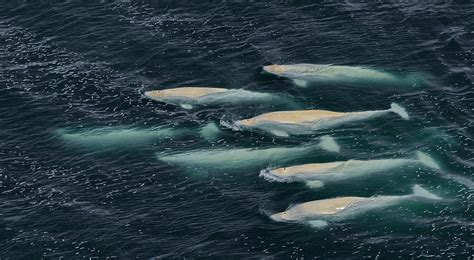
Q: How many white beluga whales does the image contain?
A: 7